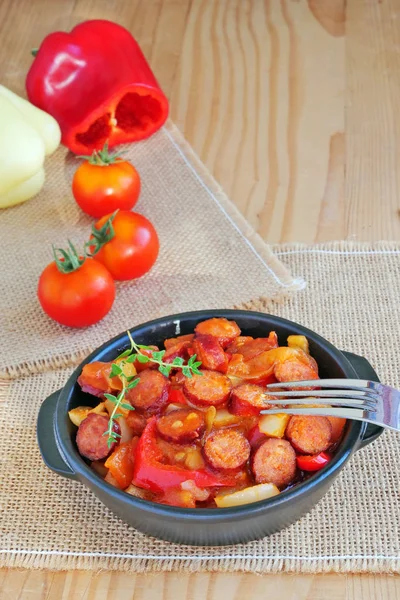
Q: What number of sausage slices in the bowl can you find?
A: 11